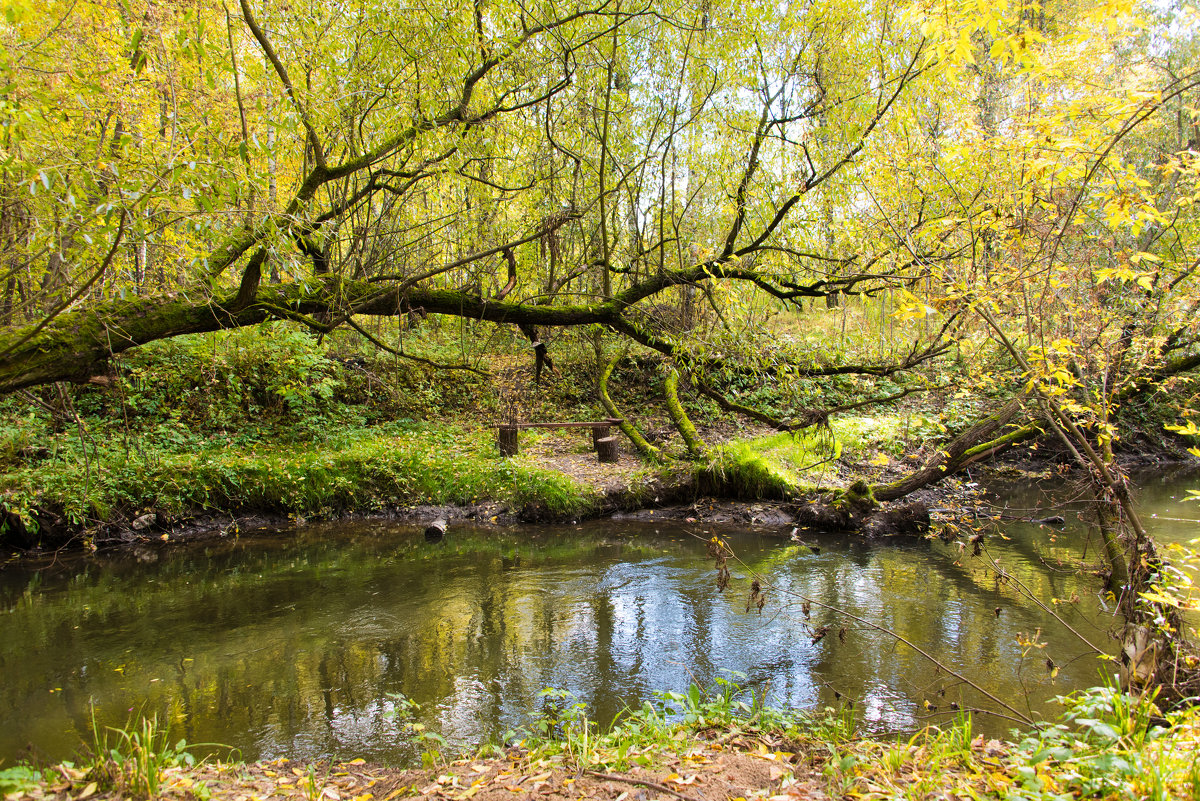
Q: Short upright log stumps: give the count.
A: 3